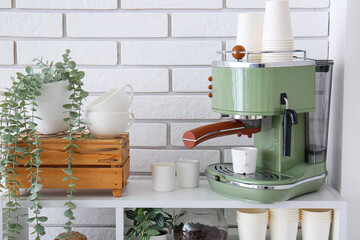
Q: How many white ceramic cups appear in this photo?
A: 5